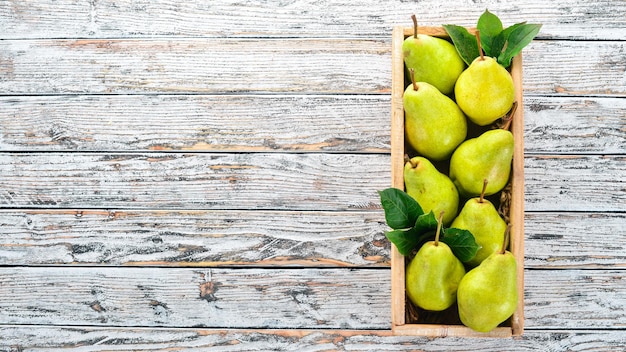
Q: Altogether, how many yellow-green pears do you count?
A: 8